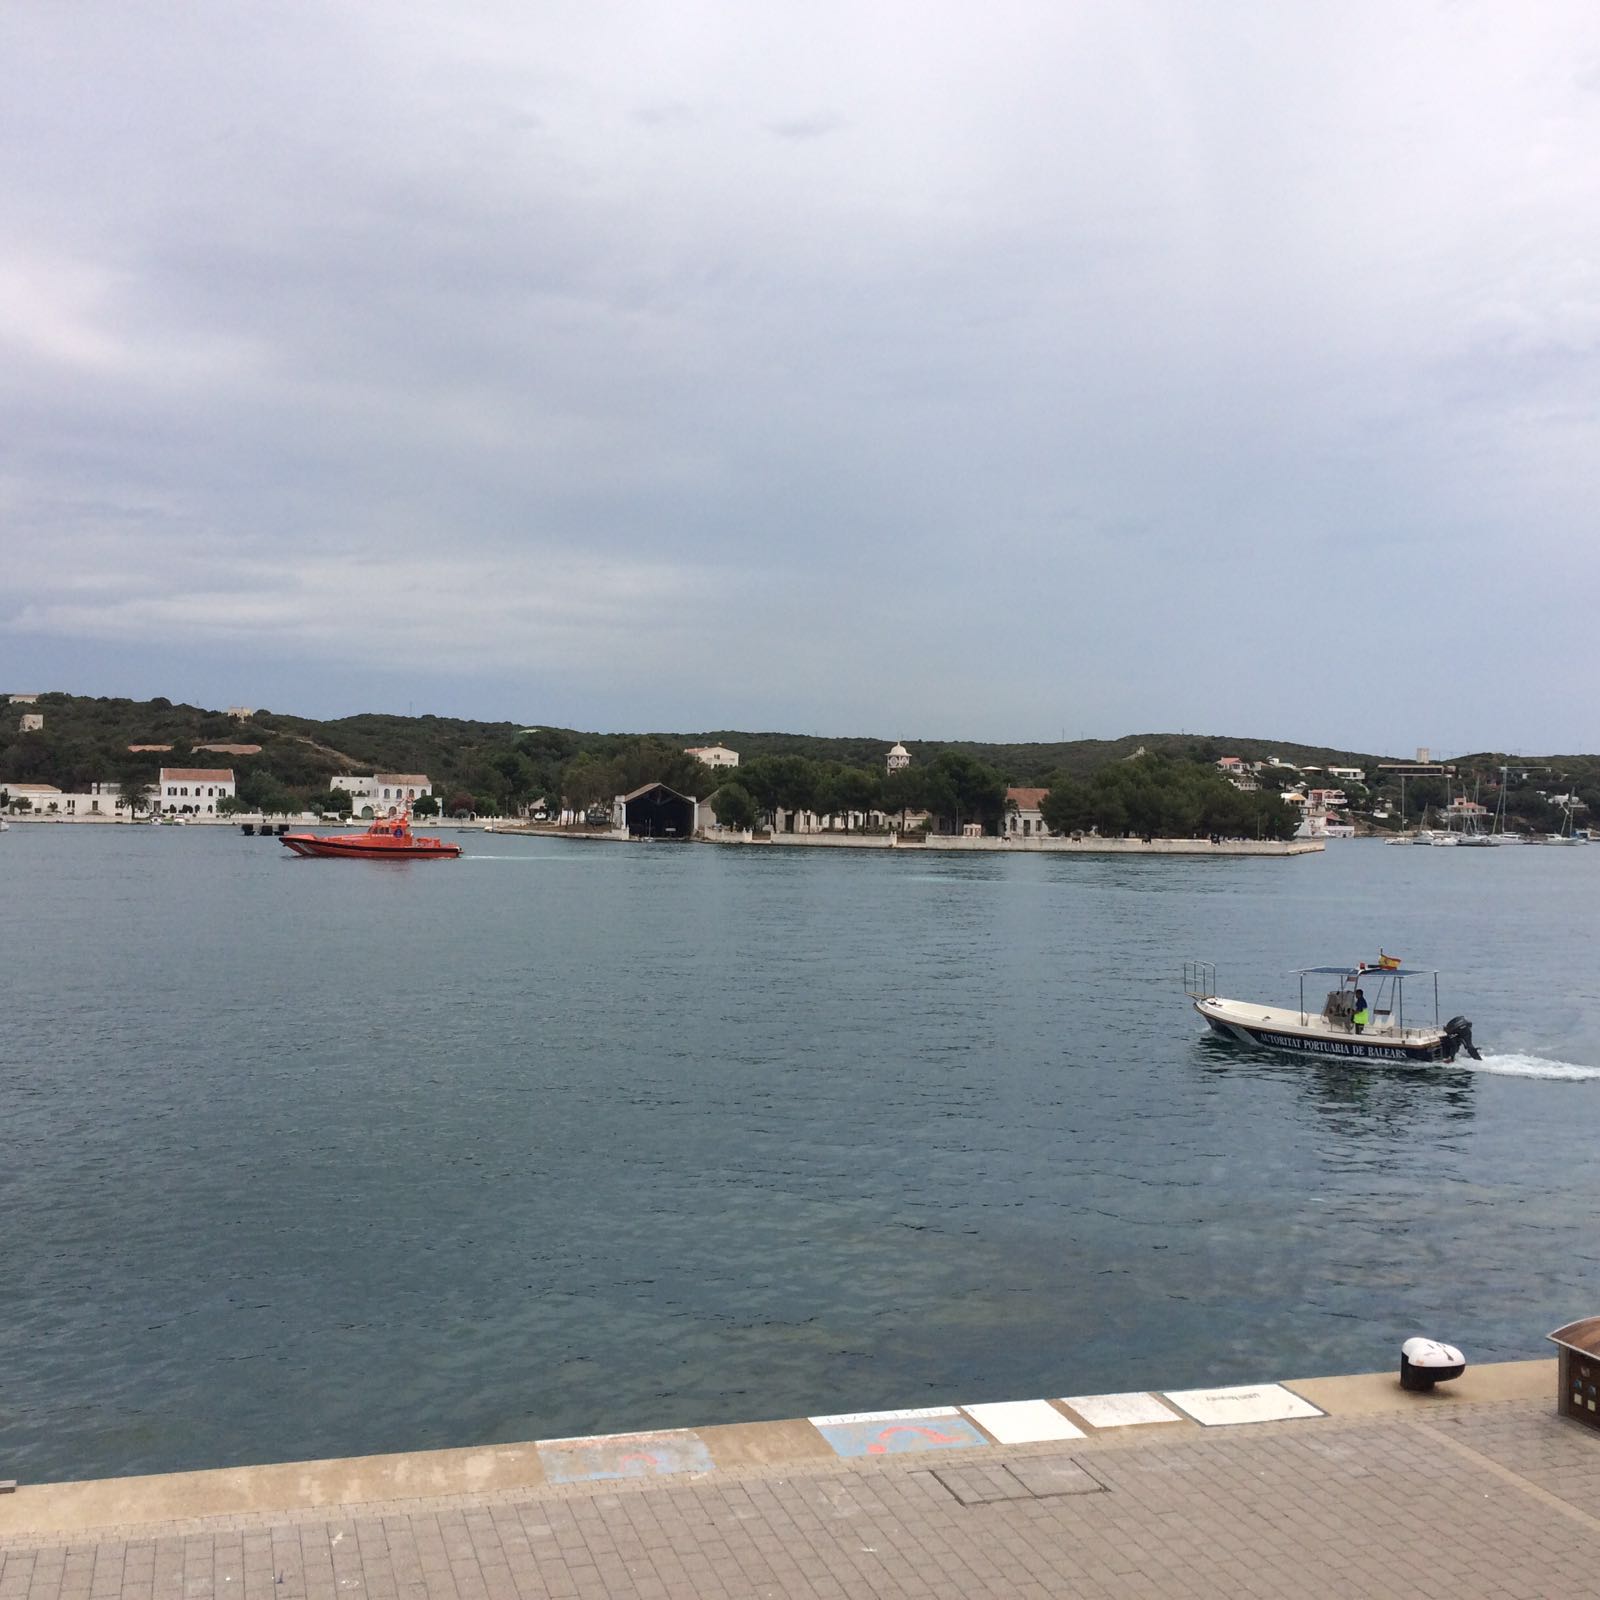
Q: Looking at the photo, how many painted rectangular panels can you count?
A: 5